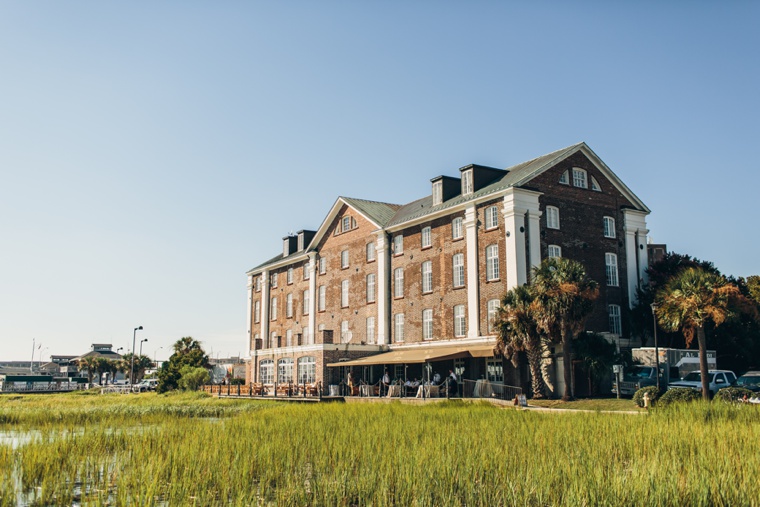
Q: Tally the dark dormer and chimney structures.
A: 4